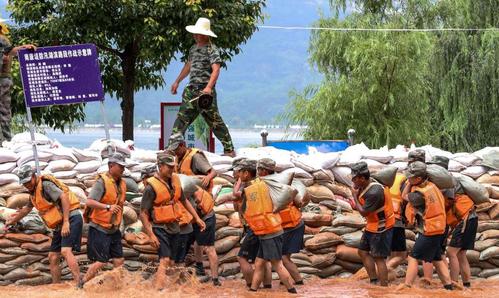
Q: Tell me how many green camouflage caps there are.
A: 12